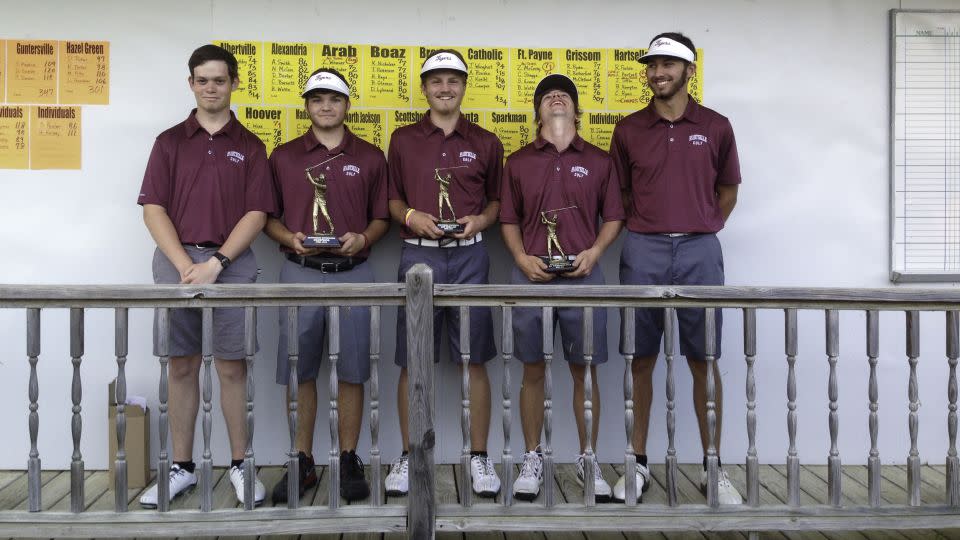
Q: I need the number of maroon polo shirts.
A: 5